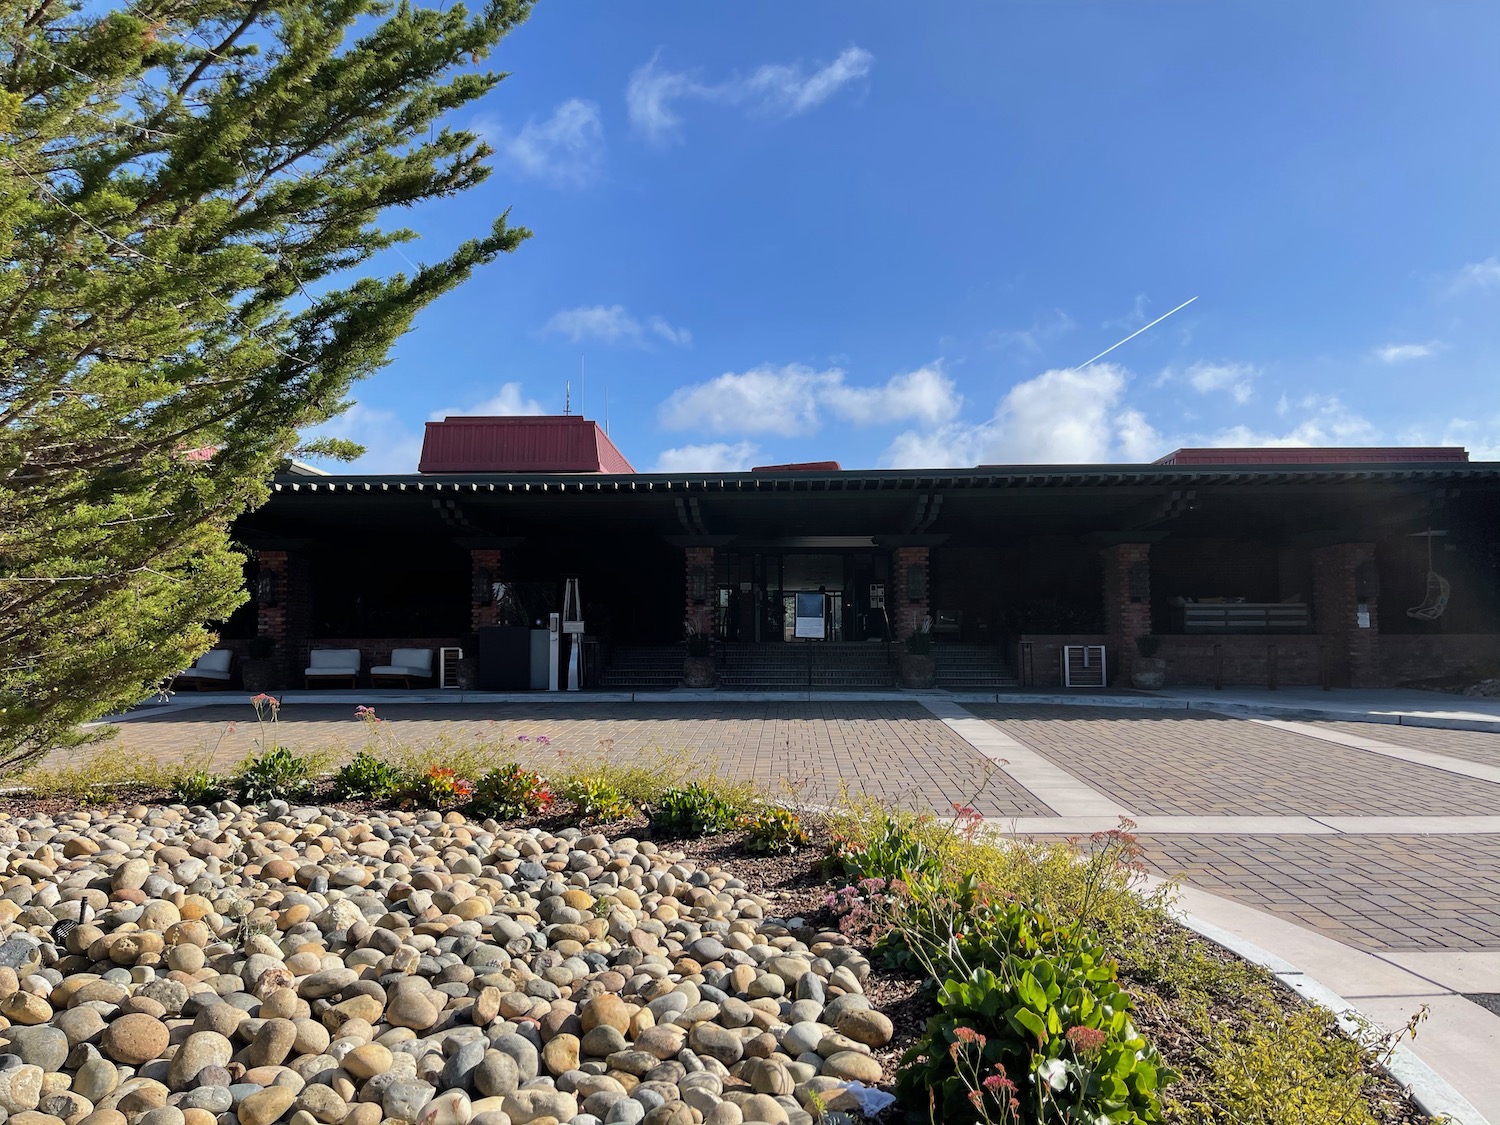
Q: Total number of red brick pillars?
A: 6